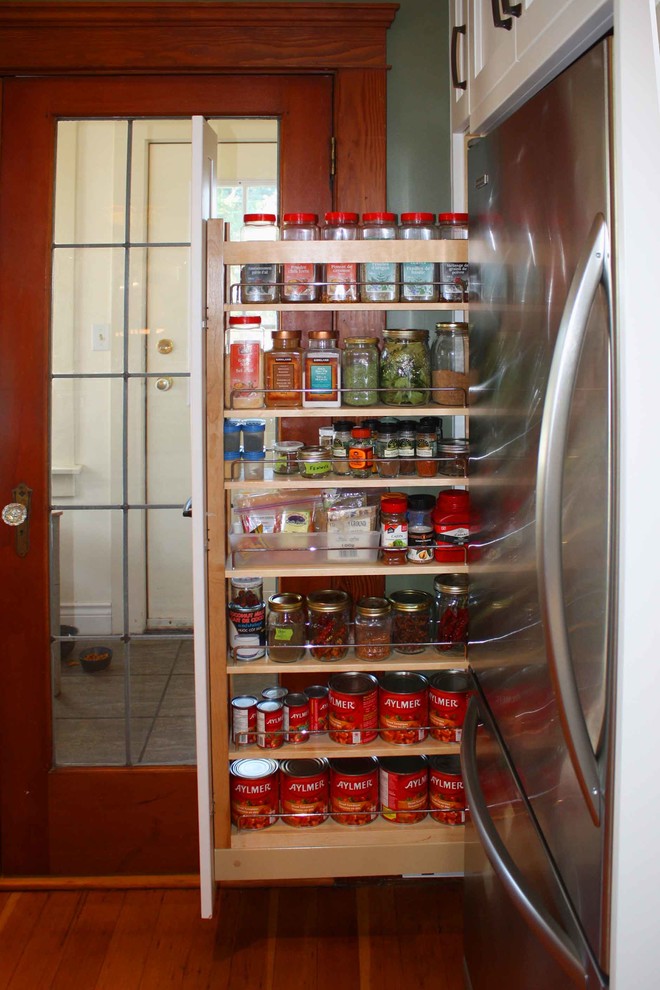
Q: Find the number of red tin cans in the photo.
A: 13